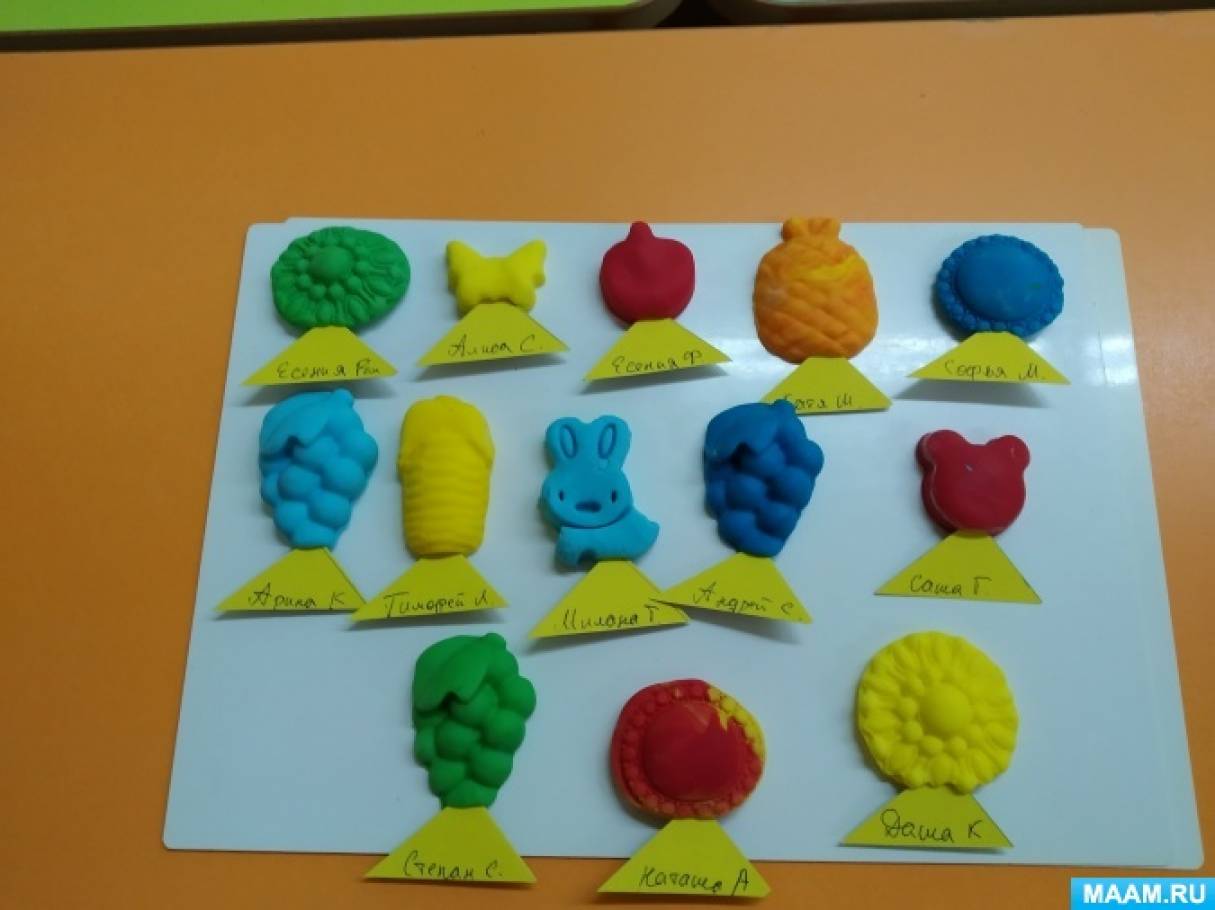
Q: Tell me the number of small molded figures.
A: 13